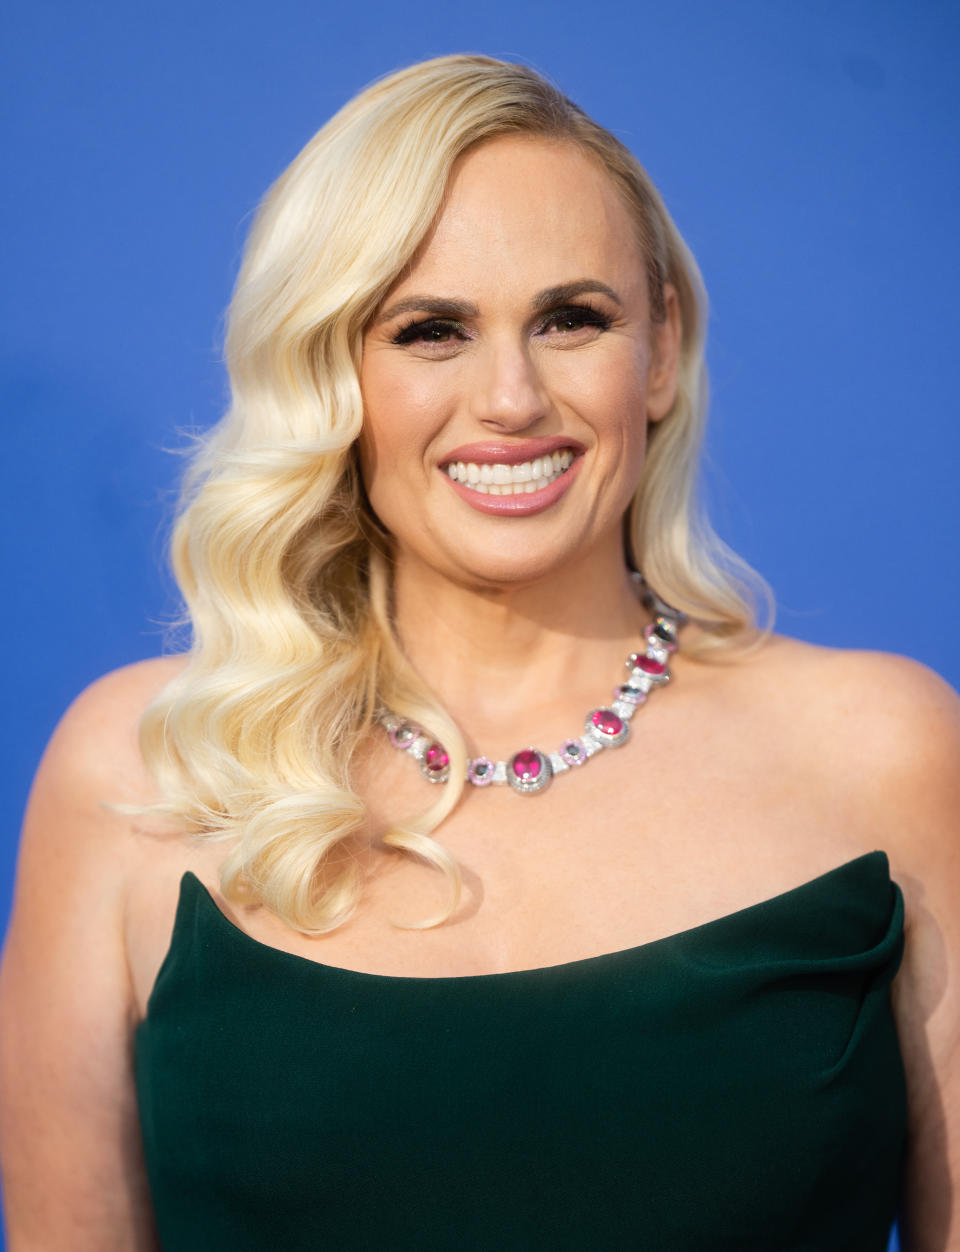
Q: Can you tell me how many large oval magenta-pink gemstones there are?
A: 4